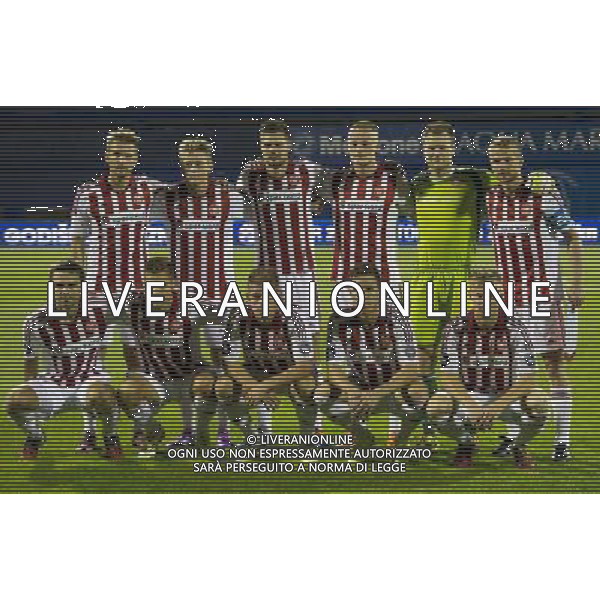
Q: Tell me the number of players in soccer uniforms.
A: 11